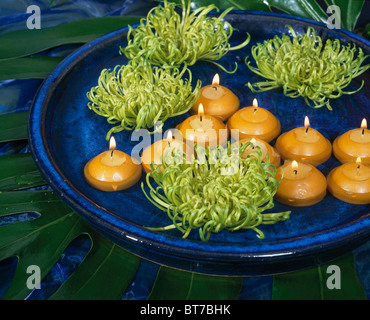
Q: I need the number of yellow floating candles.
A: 10